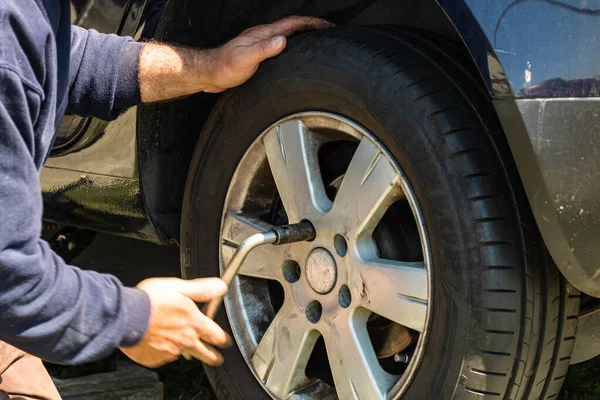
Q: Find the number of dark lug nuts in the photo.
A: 4